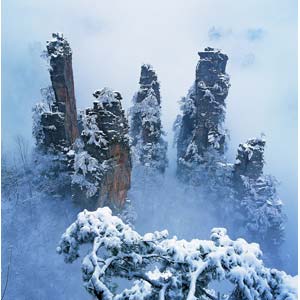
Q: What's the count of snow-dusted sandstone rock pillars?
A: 5